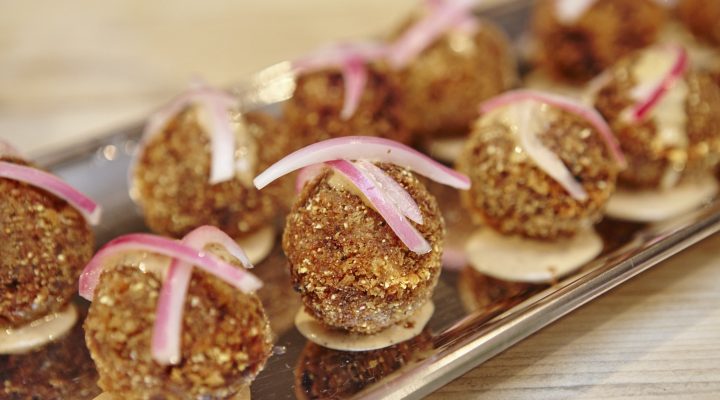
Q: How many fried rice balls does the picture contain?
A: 10